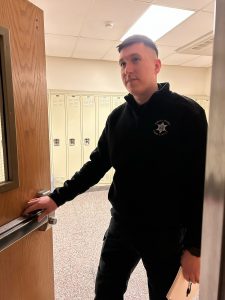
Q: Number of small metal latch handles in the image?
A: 3